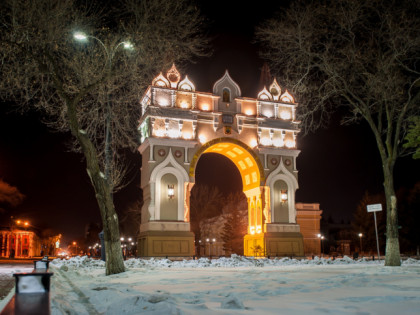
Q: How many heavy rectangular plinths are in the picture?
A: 2